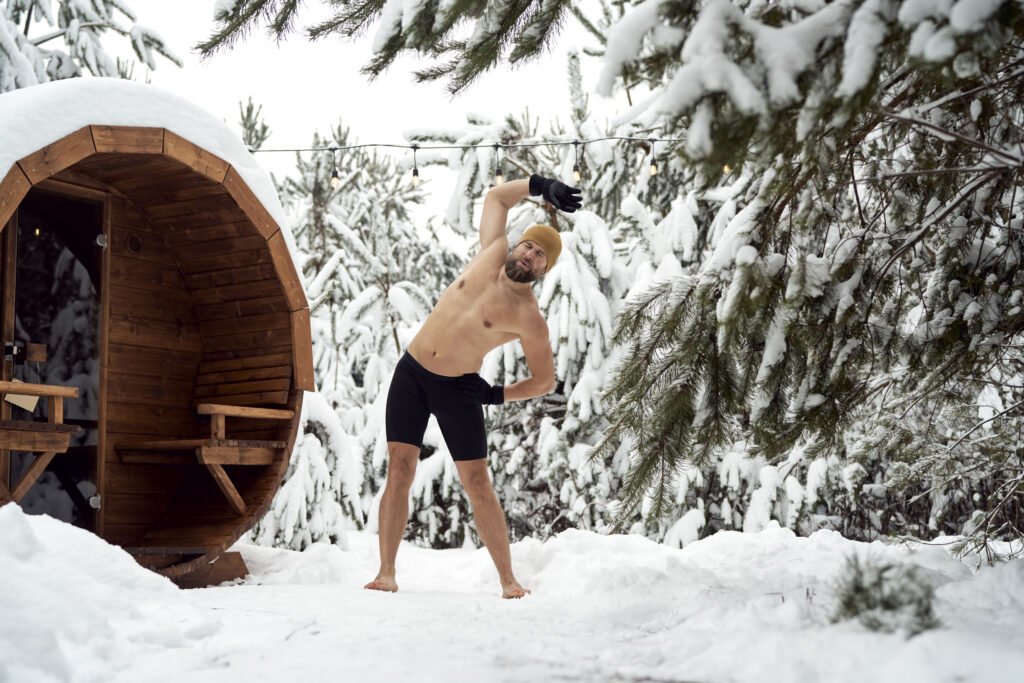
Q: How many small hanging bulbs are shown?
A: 6